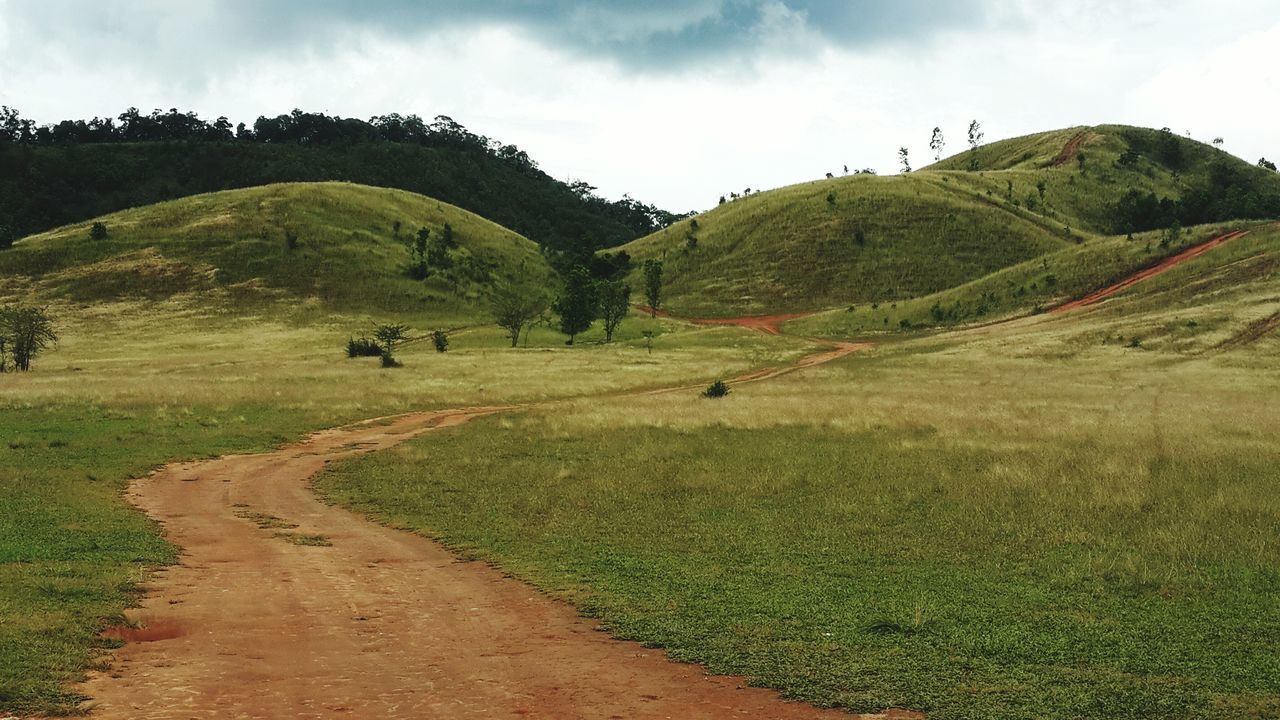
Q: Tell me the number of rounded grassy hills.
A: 3